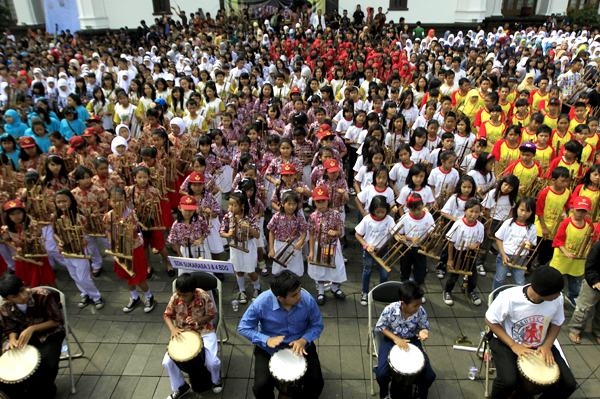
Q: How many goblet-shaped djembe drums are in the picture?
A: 5